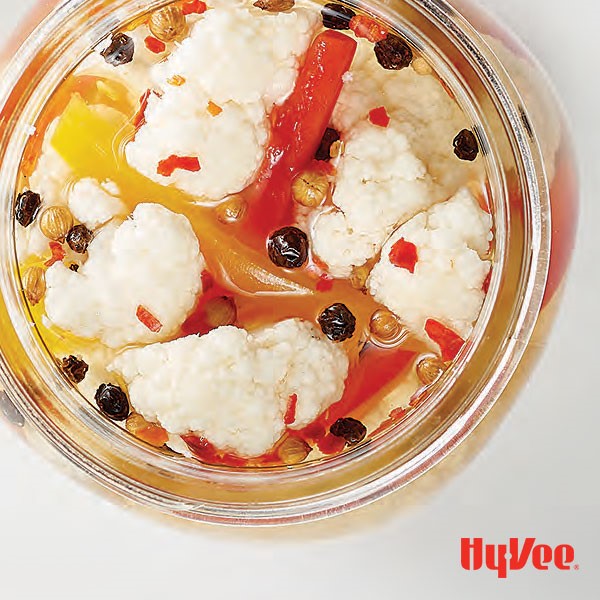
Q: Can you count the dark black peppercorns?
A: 12